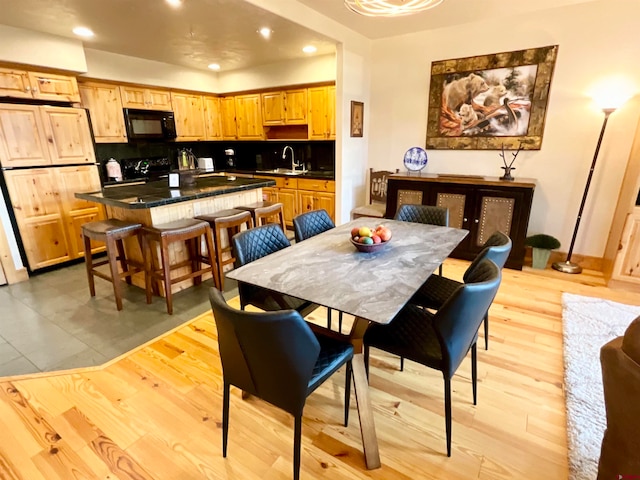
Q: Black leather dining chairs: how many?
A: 6